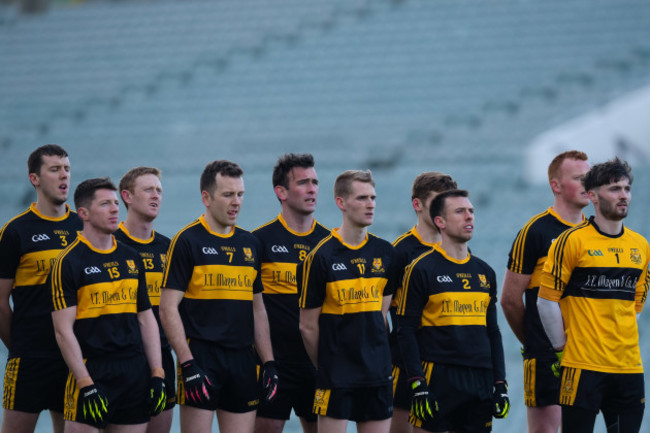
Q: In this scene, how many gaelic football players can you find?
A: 10